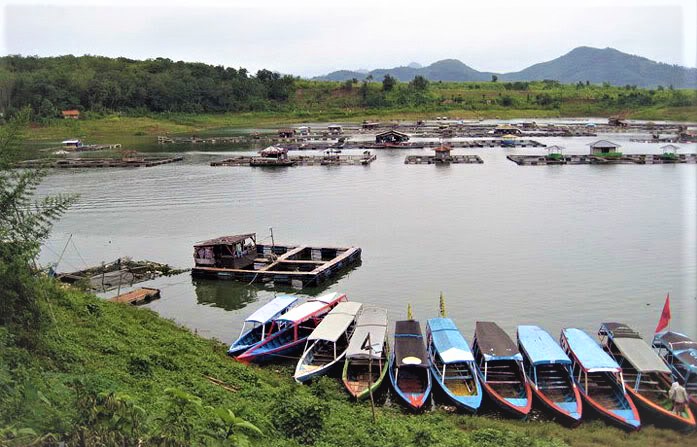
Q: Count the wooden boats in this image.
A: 11